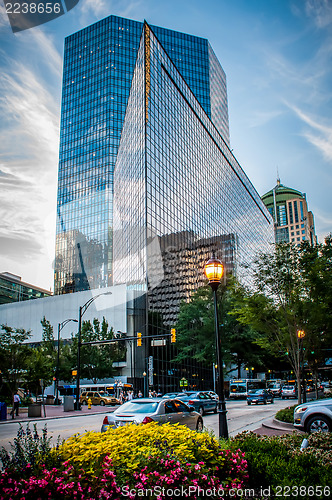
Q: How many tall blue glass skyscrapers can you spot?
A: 2